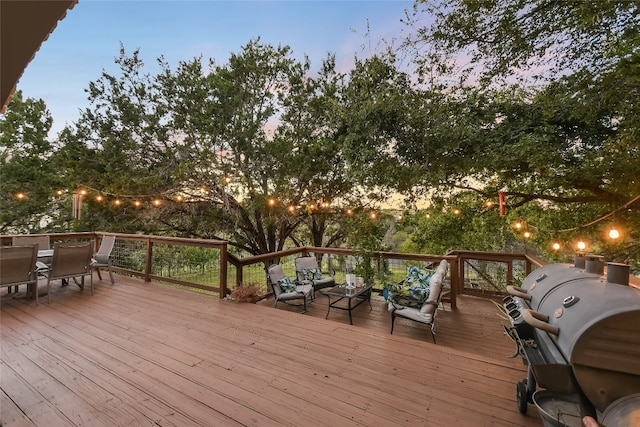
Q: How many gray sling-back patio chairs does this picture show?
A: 4